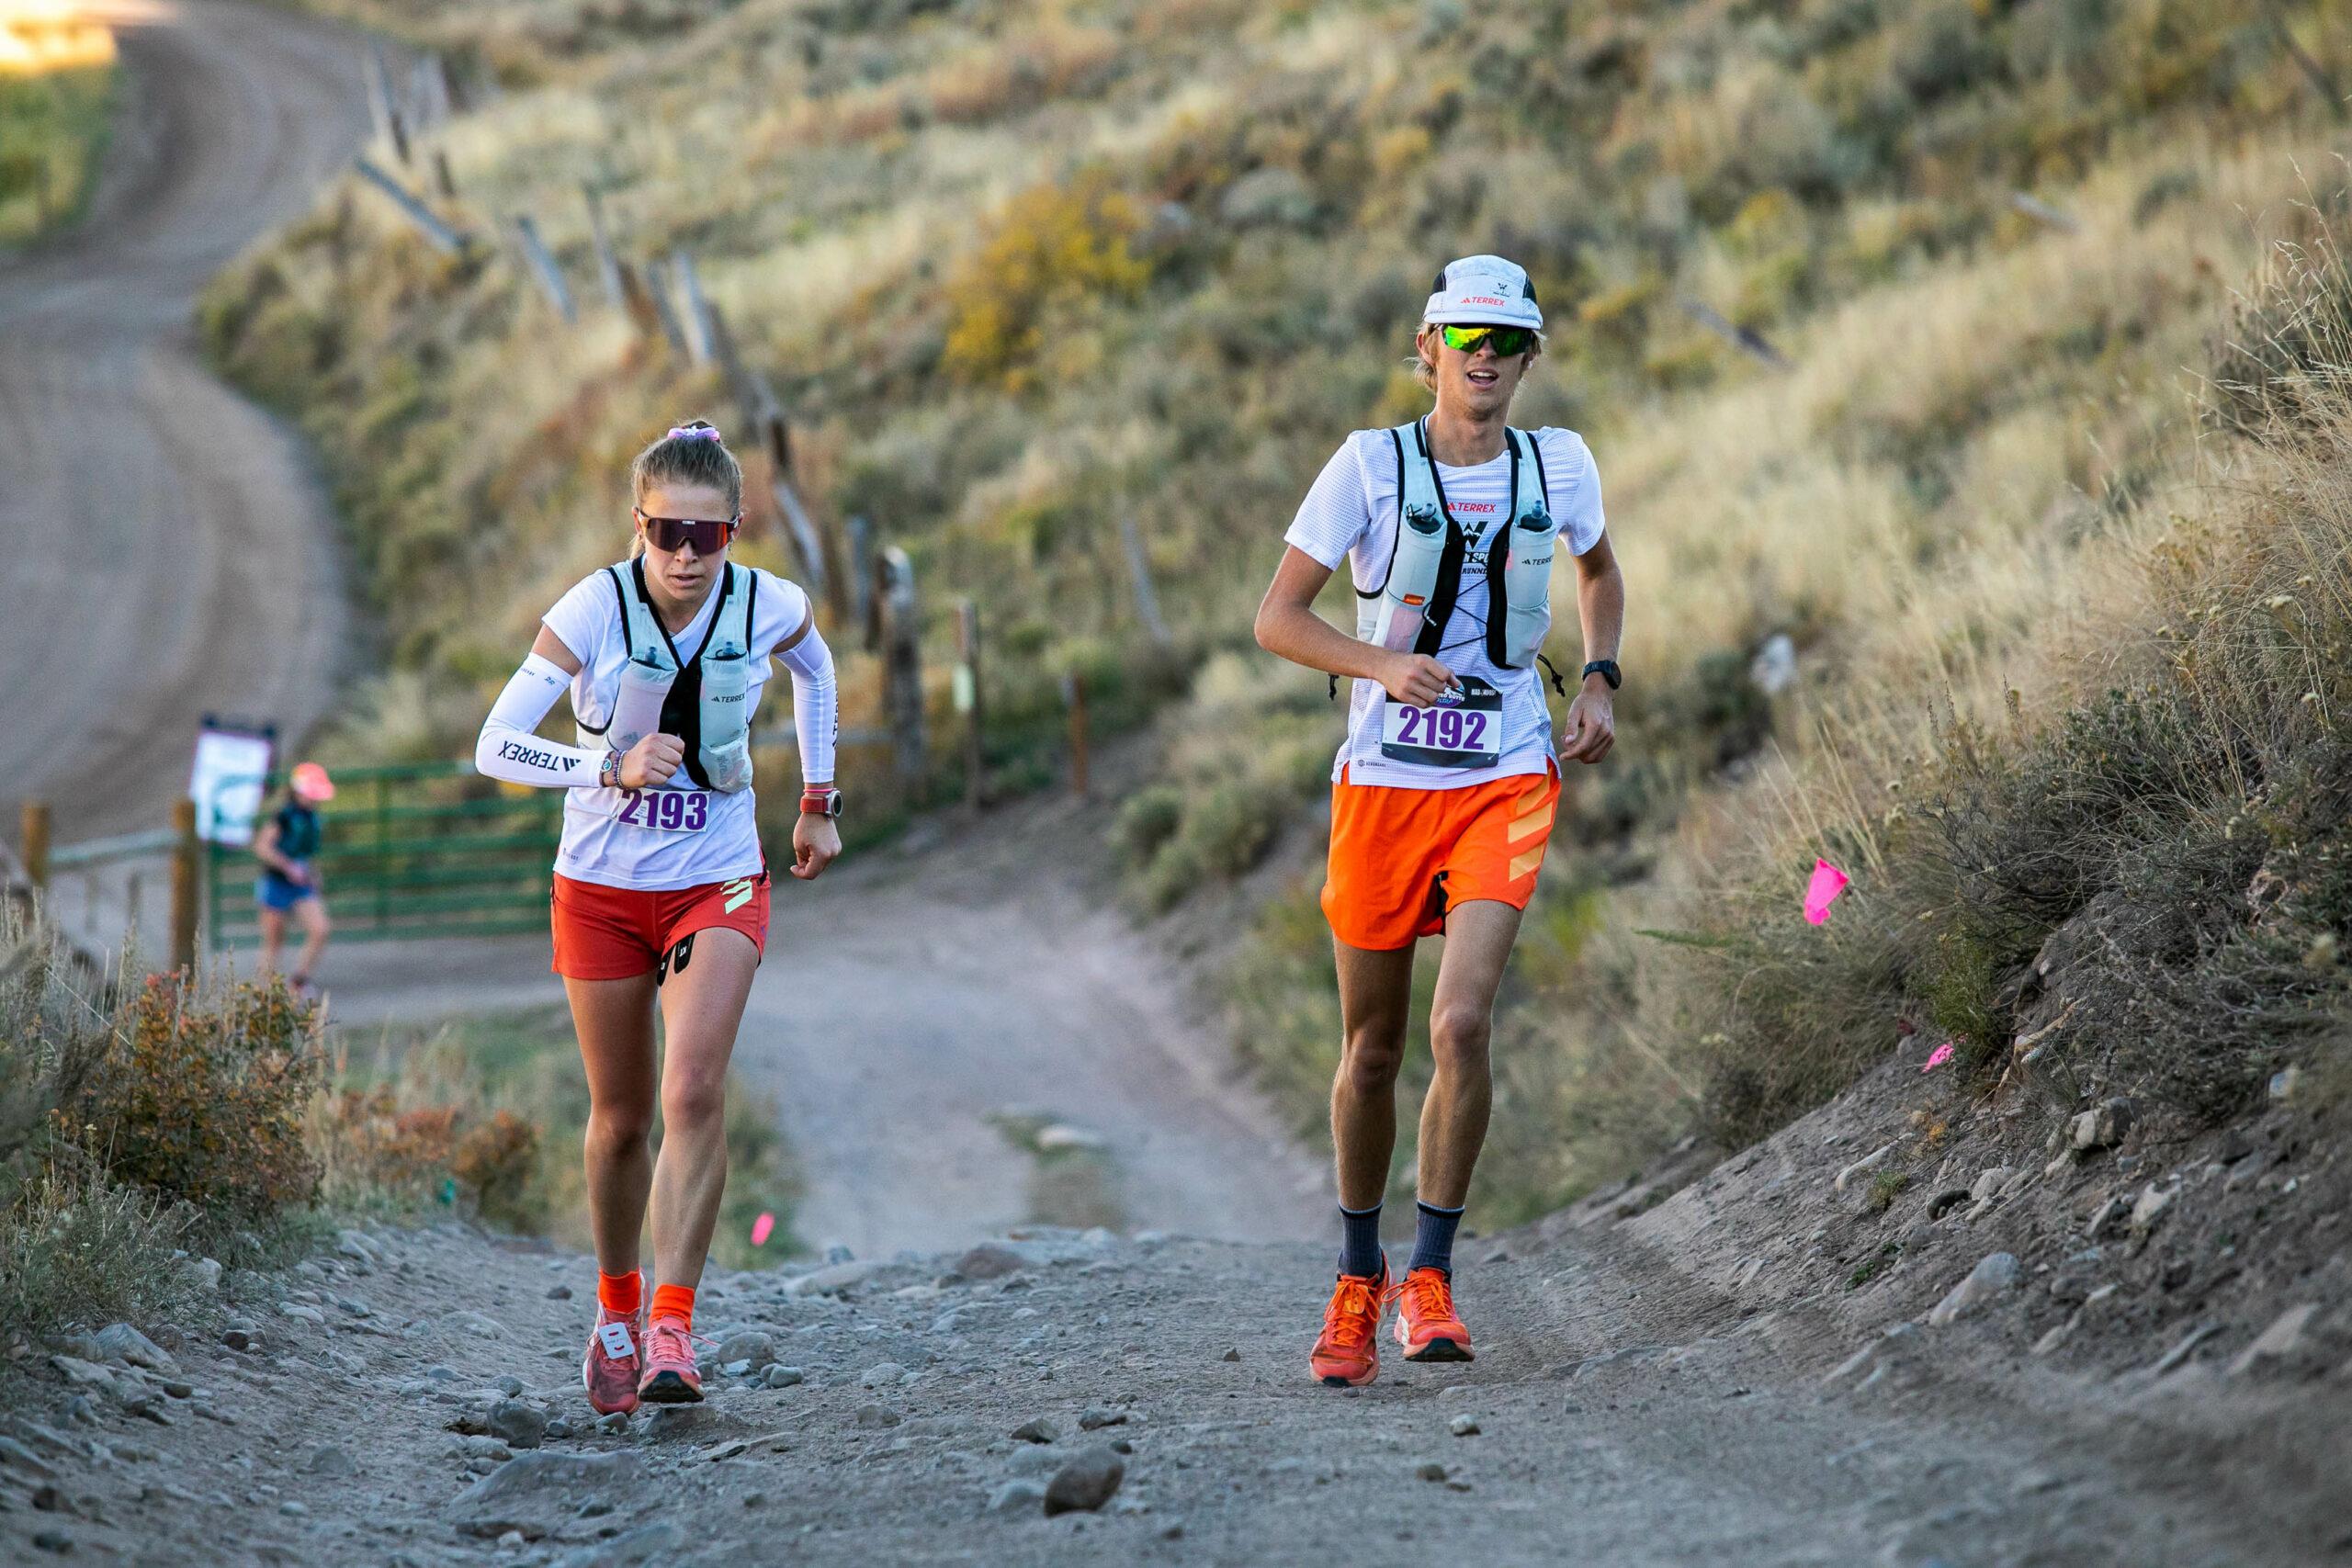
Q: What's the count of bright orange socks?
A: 2